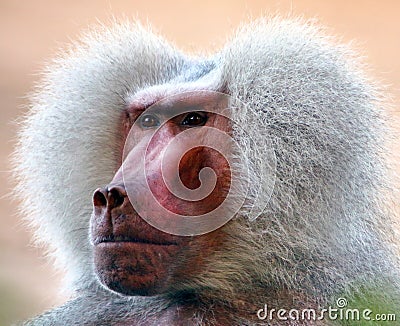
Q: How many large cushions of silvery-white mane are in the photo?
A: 2